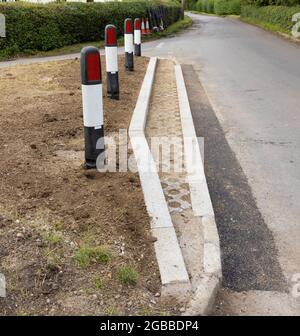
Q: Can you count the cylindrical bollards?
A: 4